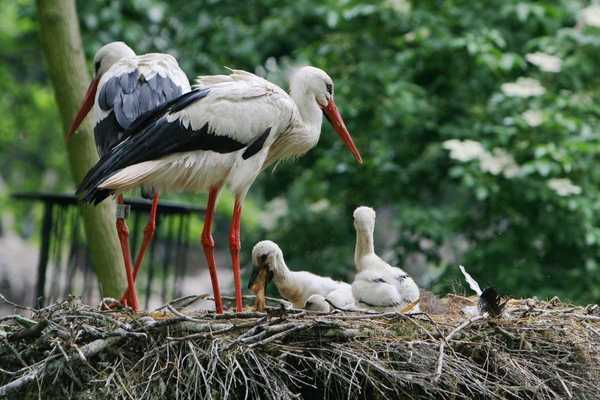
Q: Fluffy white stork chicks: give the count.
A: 3